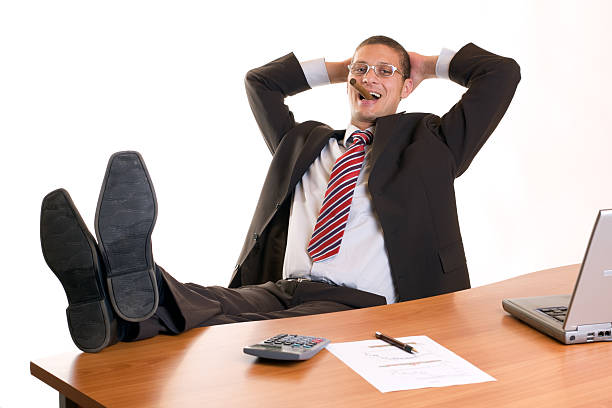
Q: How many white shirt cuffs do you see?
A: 2